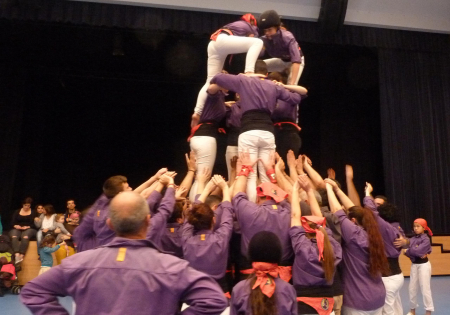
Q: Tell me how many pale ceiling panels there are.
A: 2